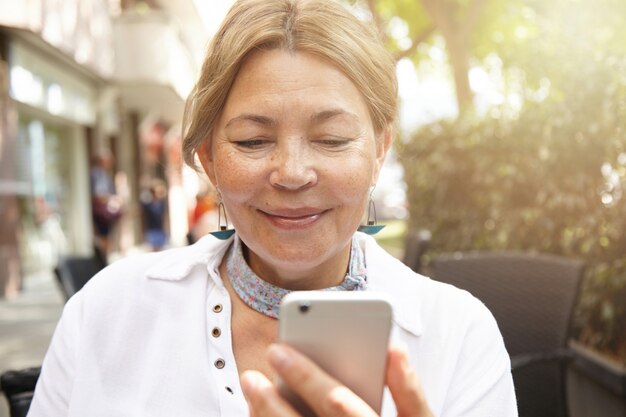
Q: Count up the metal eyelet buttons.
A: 3